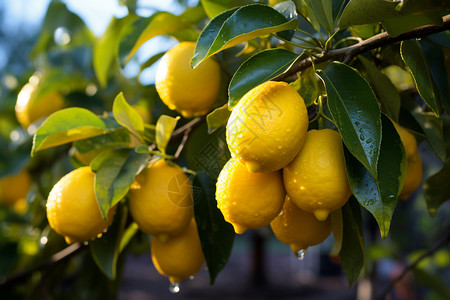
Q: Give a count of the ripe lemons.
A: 12